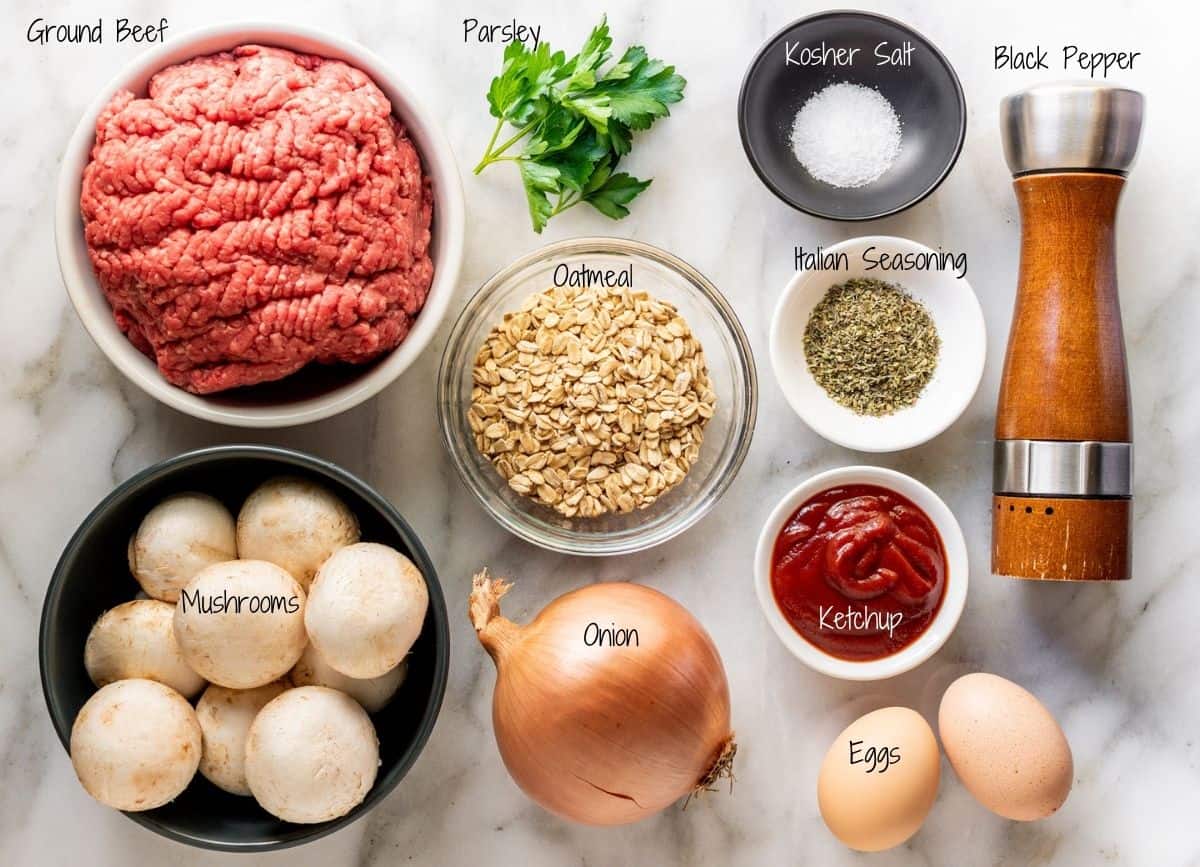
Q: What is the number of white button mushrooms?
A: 9